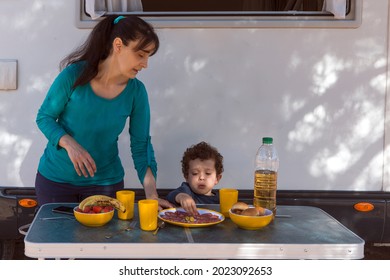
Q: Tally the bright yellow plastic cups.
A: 3